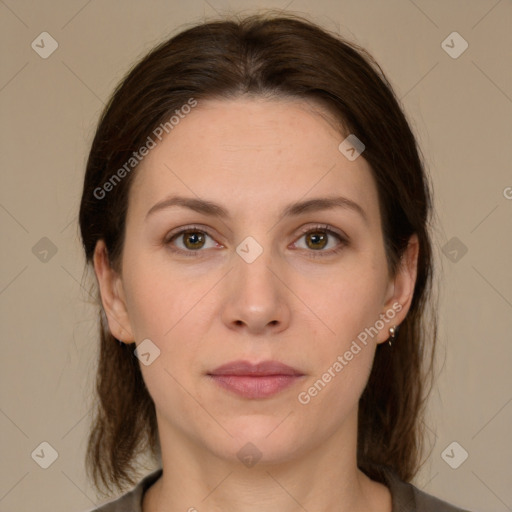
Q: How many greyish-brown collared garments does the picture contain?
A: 1